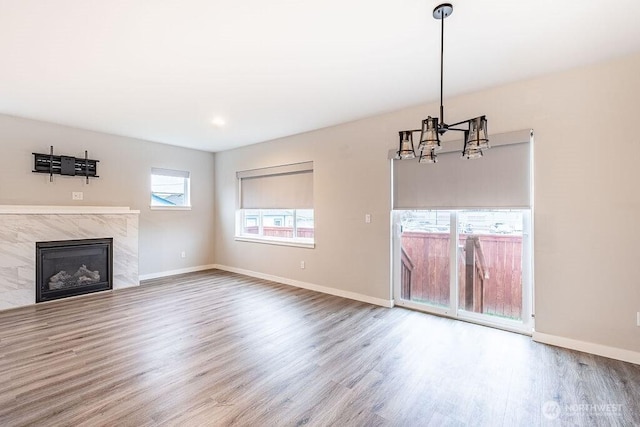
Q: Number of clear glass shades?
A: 5